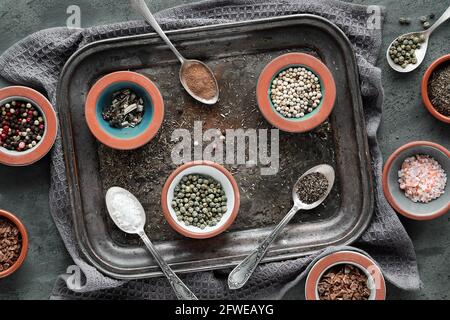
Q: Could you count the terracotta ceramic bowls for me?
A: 8